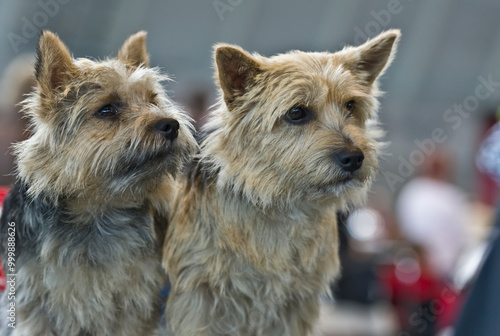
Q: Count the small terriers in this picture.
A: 2